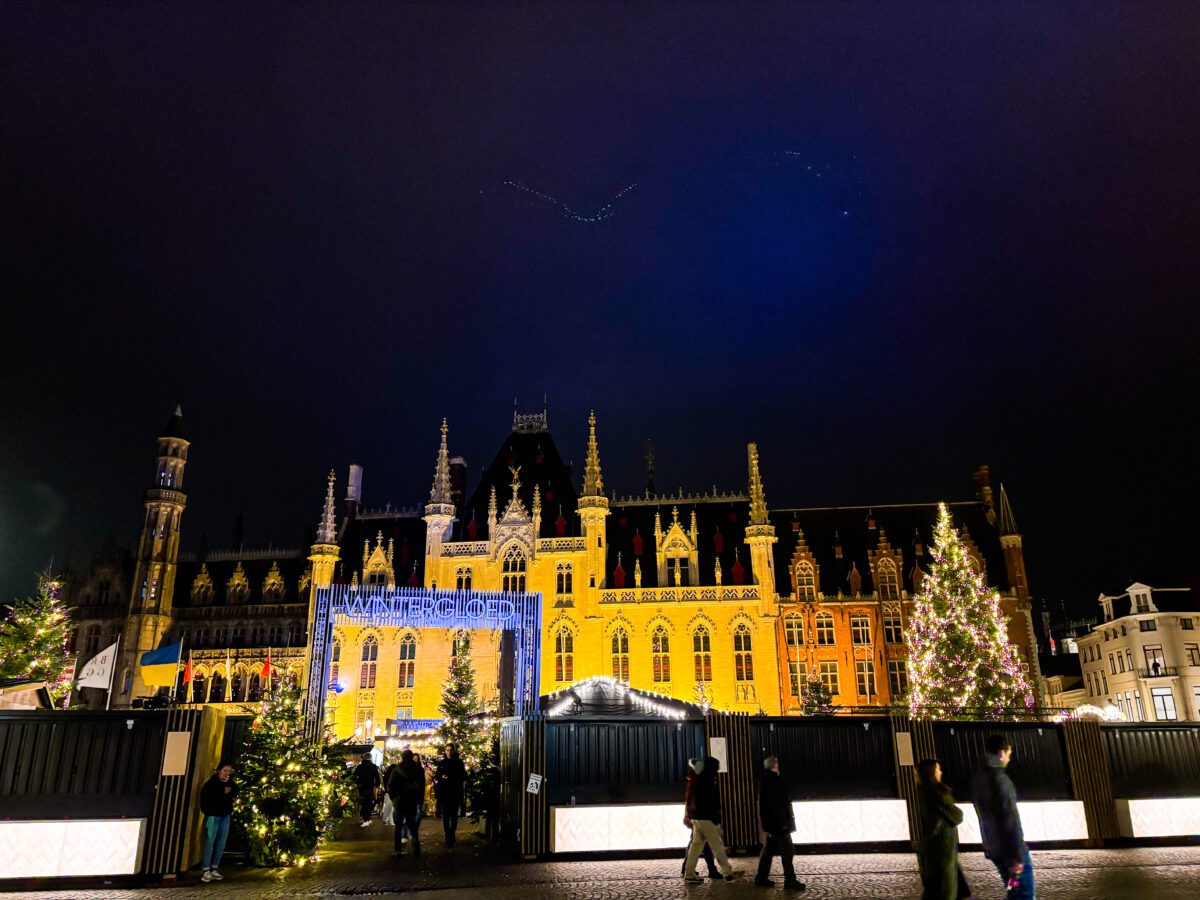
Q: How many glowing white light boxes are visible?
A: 5